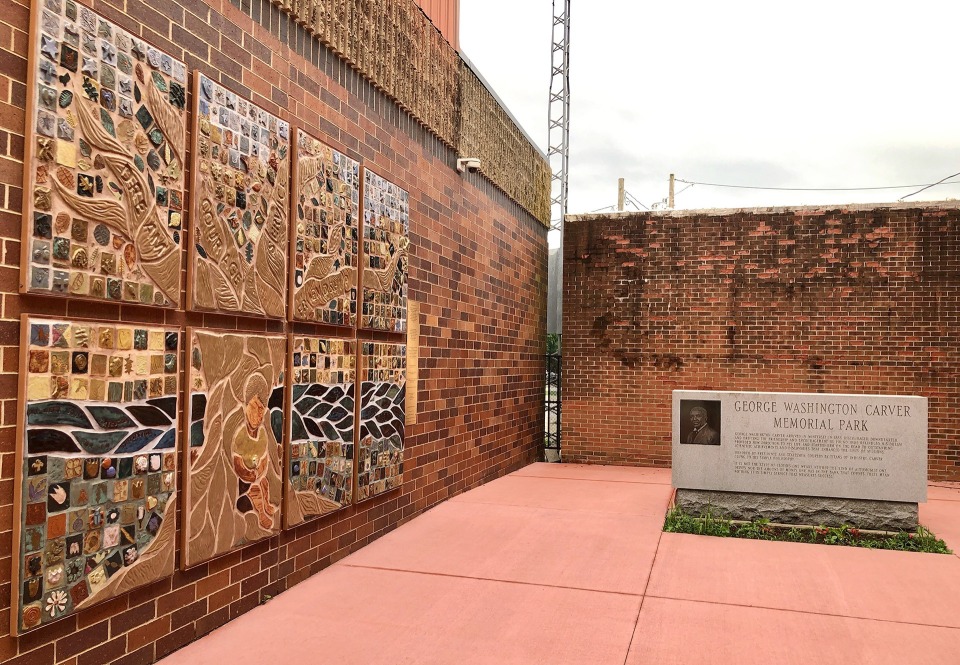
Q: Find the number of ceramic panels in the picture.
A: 8